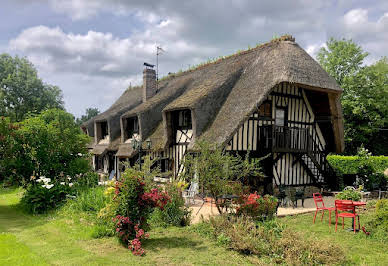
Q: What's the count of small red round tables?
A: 1